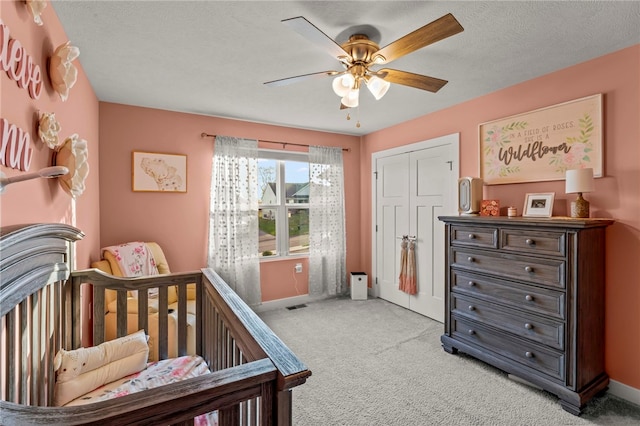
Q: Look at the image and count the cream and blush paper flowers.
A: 4